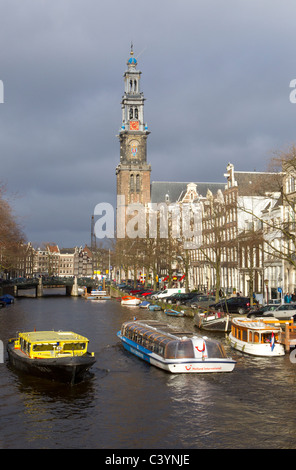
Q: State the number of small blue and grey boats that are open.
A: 1